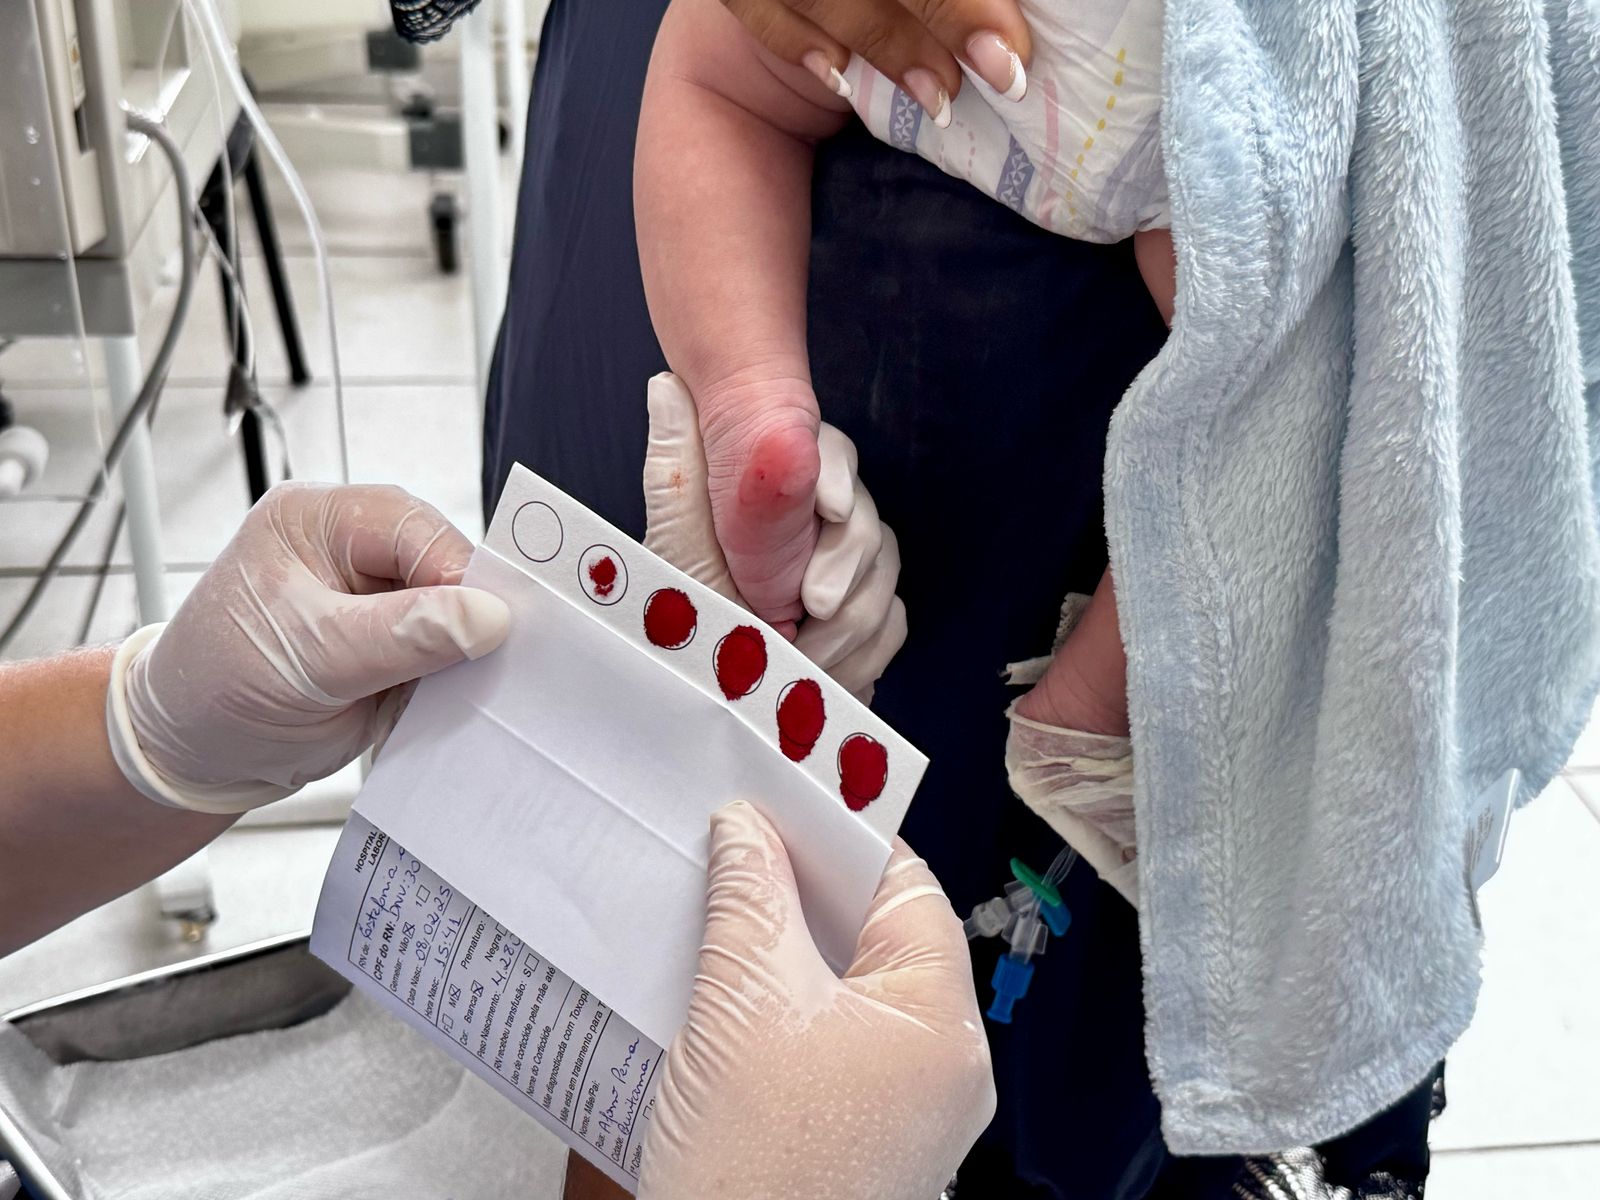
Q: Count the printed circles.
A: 6